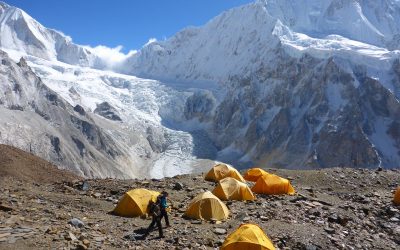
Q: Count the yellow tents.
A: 8